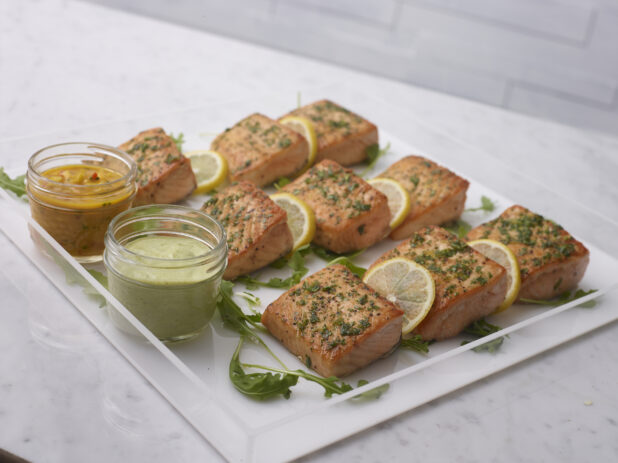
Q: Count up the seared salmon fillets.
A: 9